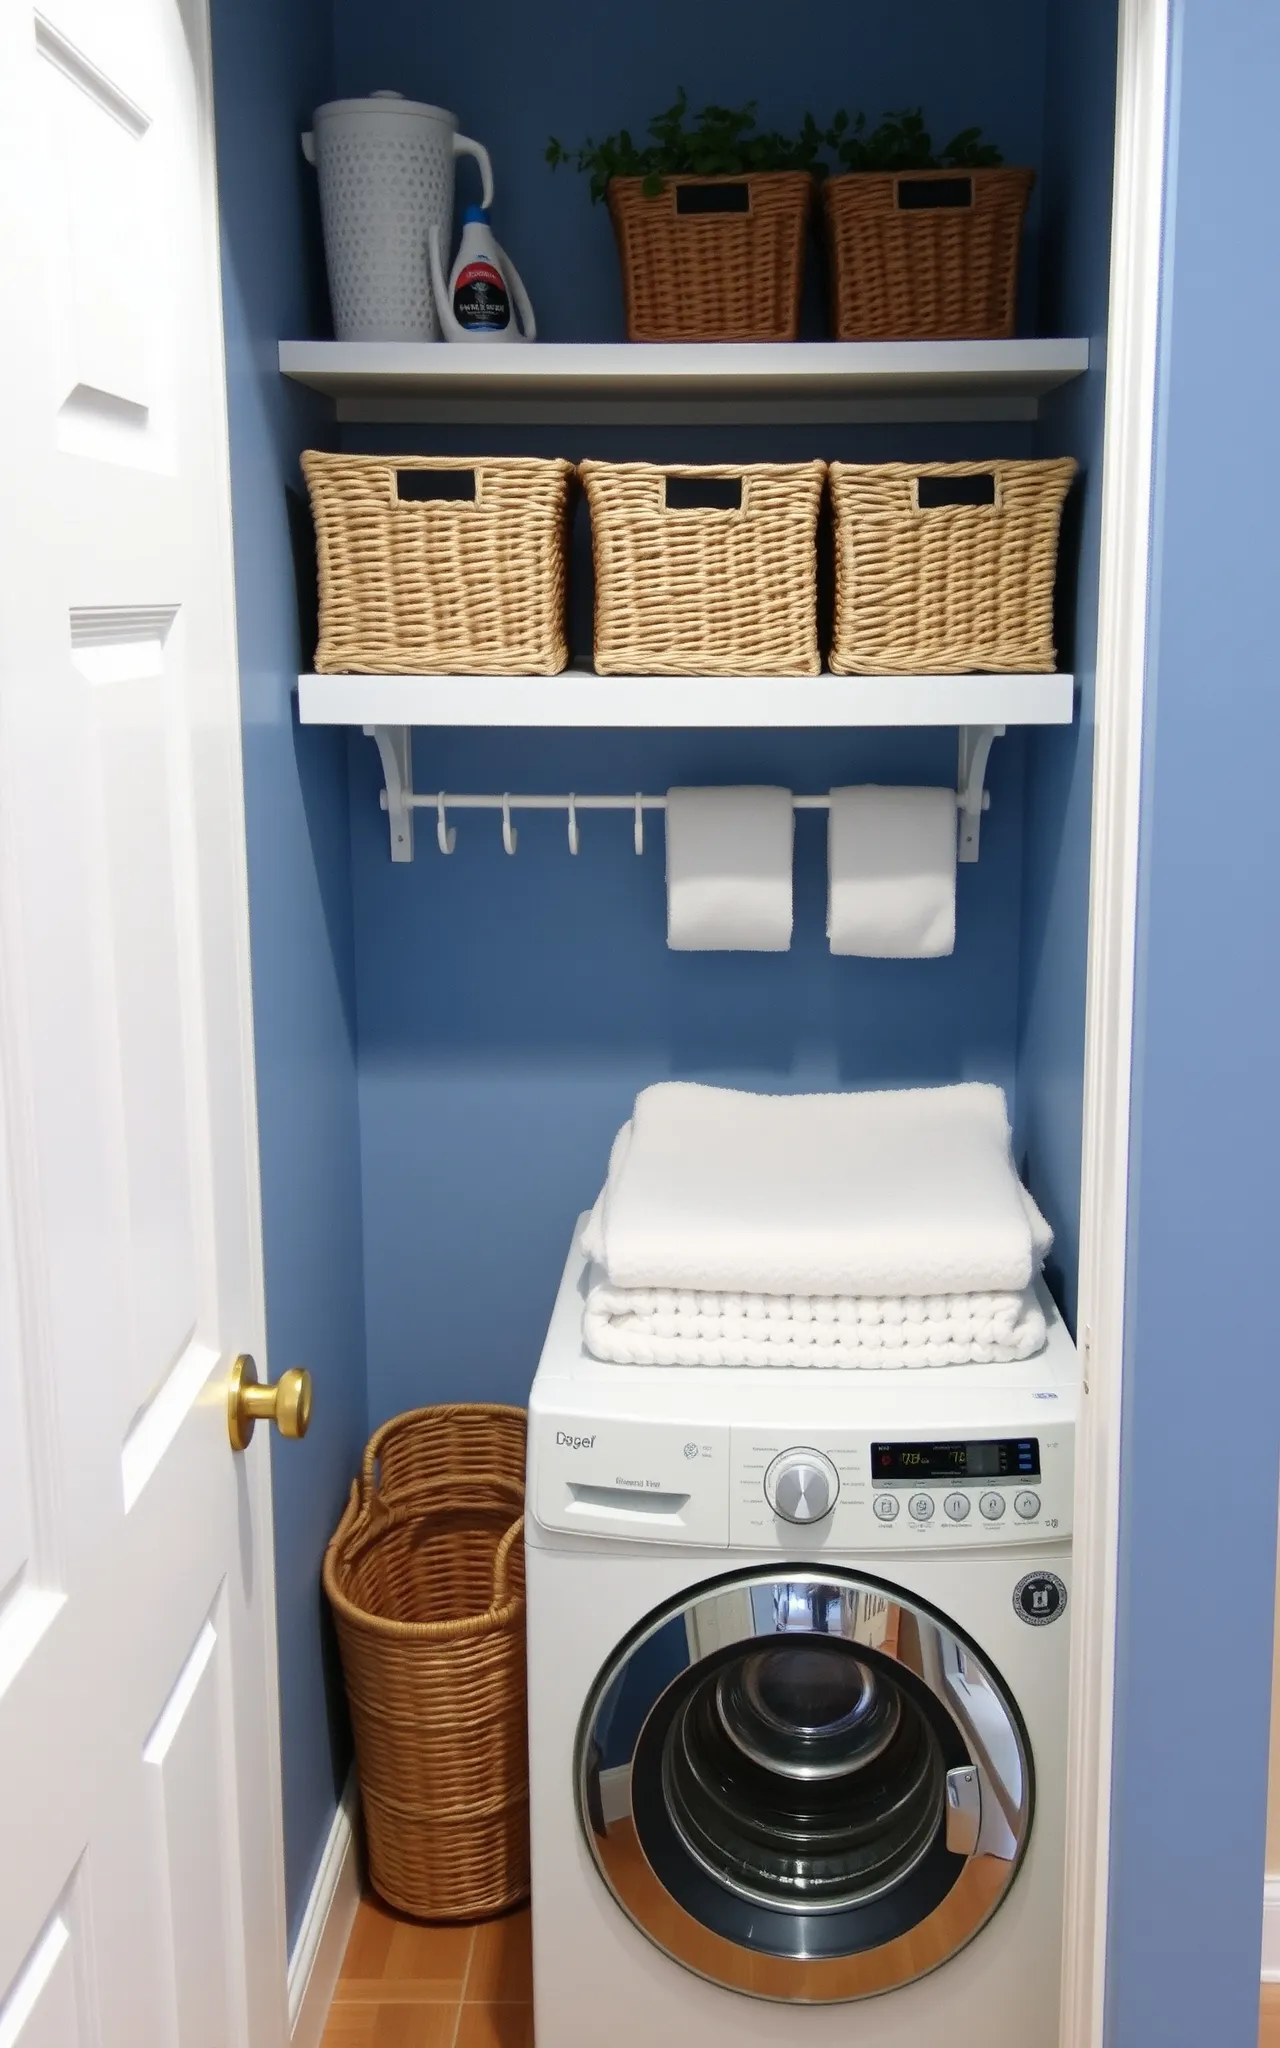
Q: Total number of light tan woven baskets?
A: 3